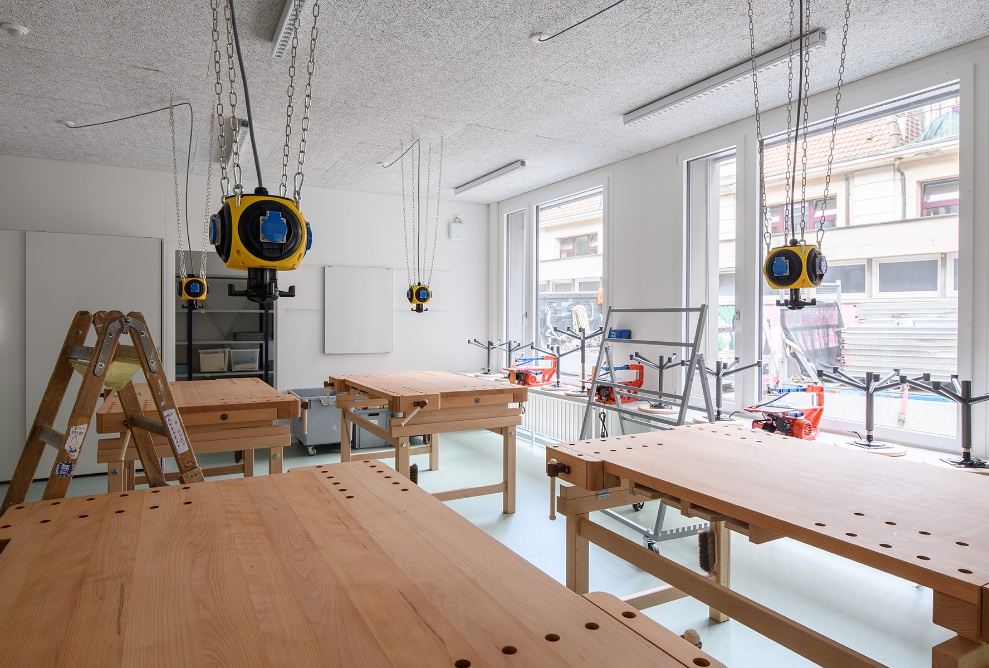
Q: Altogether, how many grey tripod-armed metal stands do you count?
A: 8